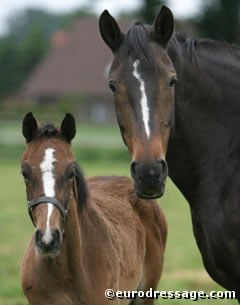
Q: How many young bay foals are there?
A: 1